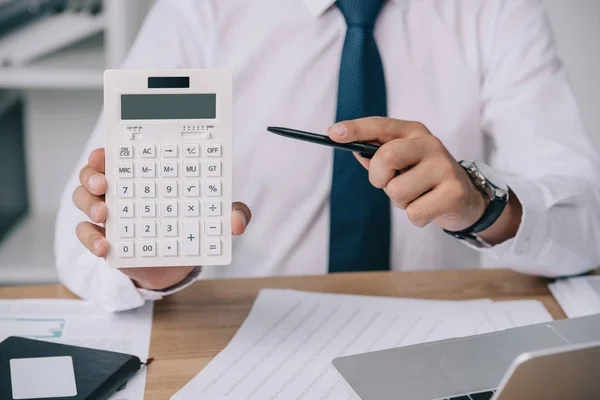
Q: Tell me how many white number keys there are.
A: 11